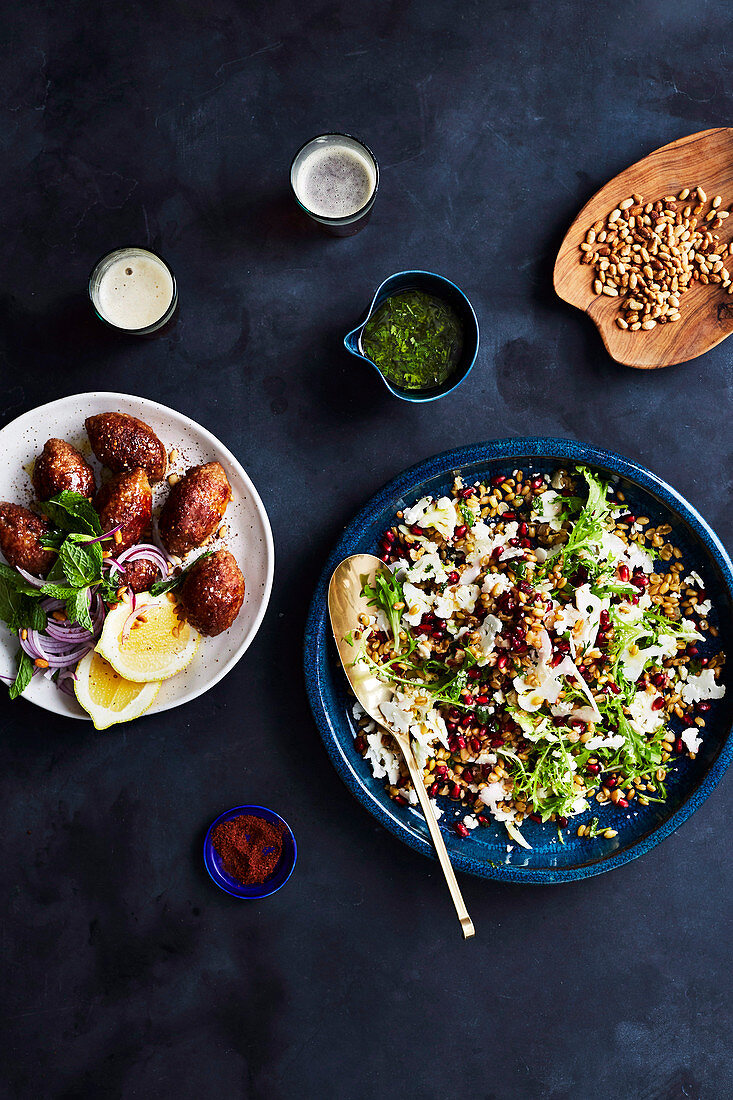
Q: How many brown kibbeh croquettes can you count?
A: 7